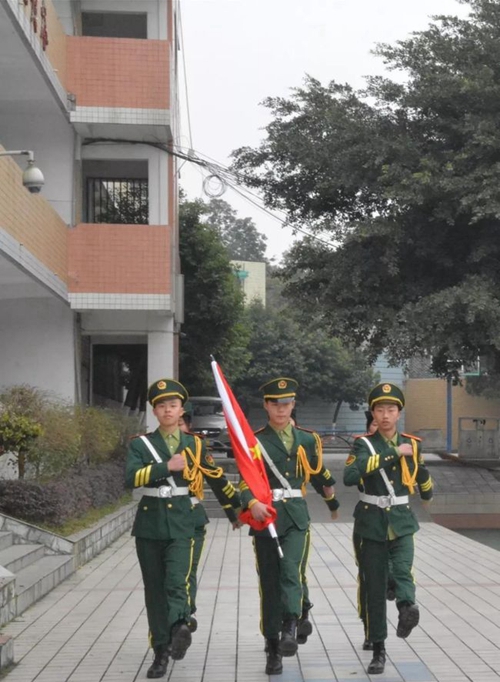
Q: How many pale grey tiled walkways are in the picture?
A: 1